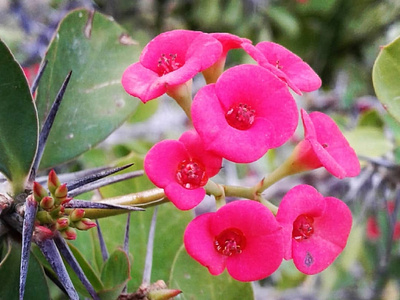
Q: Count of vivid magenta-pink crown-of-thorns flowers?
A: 8